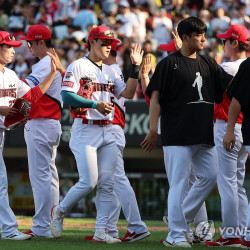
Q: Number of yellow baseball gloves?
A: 0